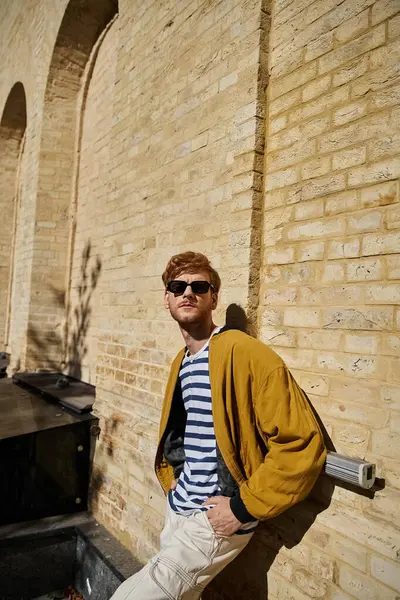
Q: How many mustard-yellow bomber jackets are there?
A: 1